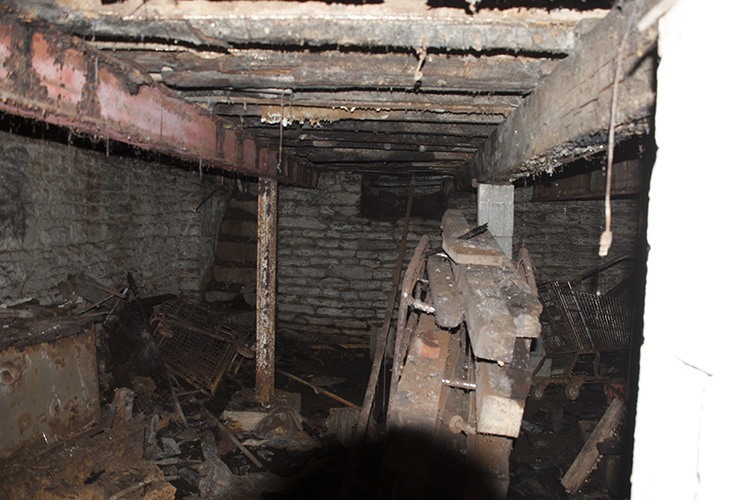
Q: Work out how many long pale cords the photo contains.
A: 1